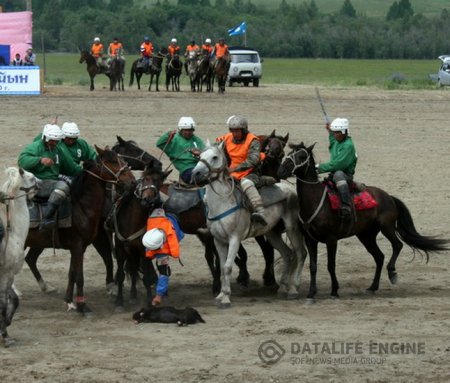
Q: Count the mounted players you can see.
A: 13